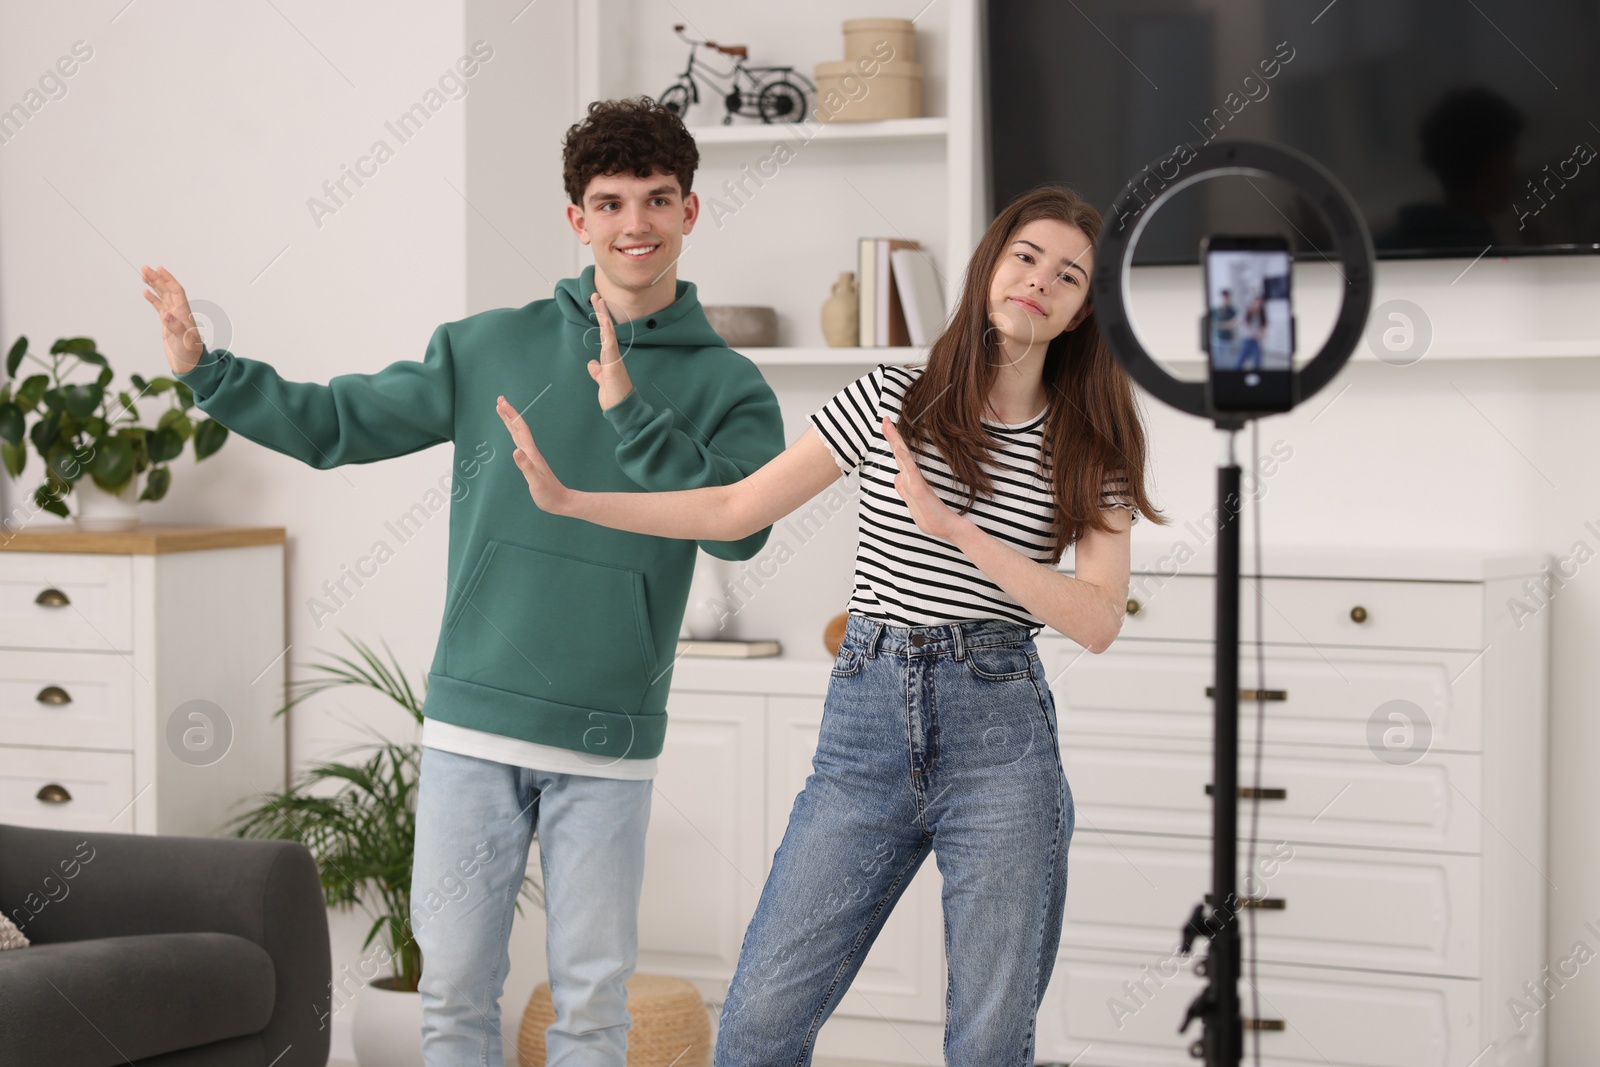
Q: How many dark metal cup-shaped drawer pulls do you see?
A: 3